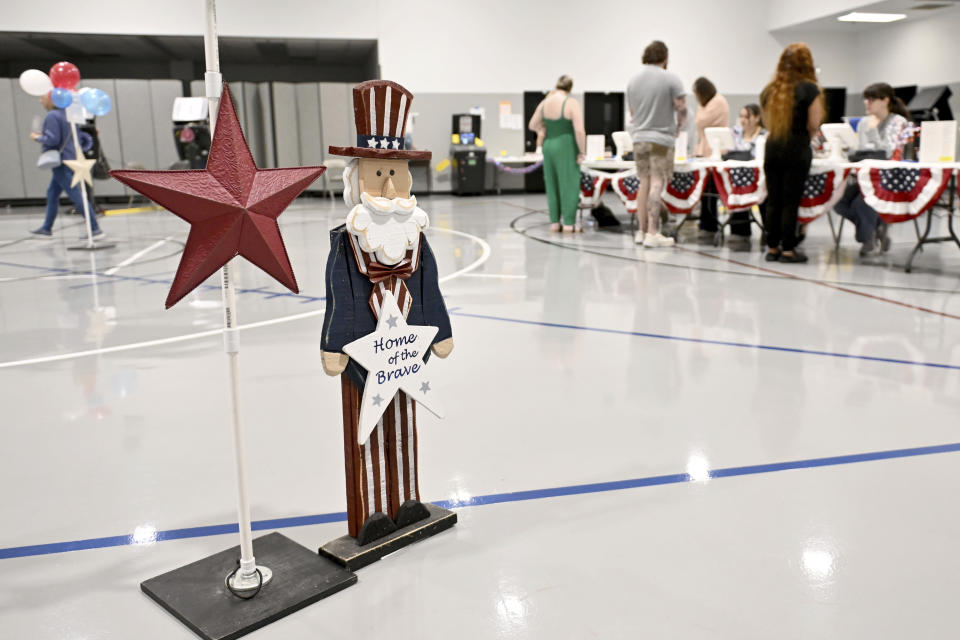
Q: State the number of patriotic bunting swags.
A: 6